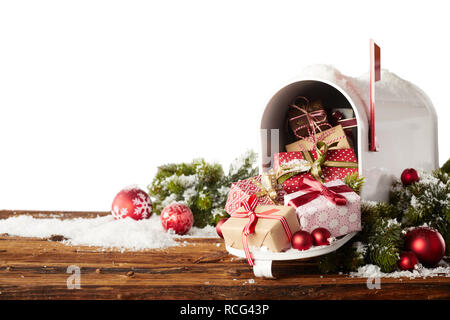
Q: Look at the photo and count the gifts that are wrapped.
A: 7